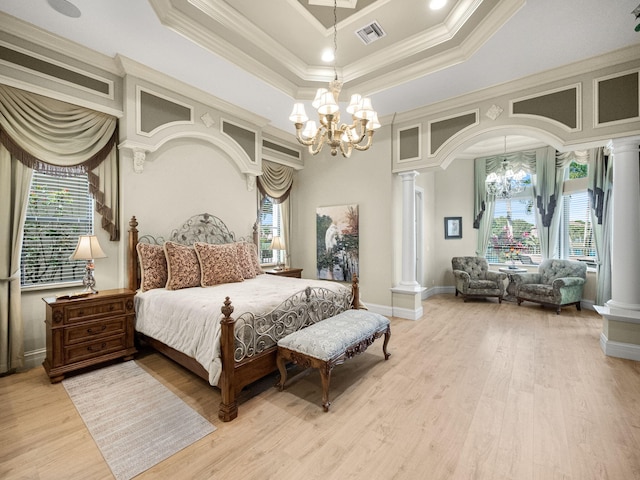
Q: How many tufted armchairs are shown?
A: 2